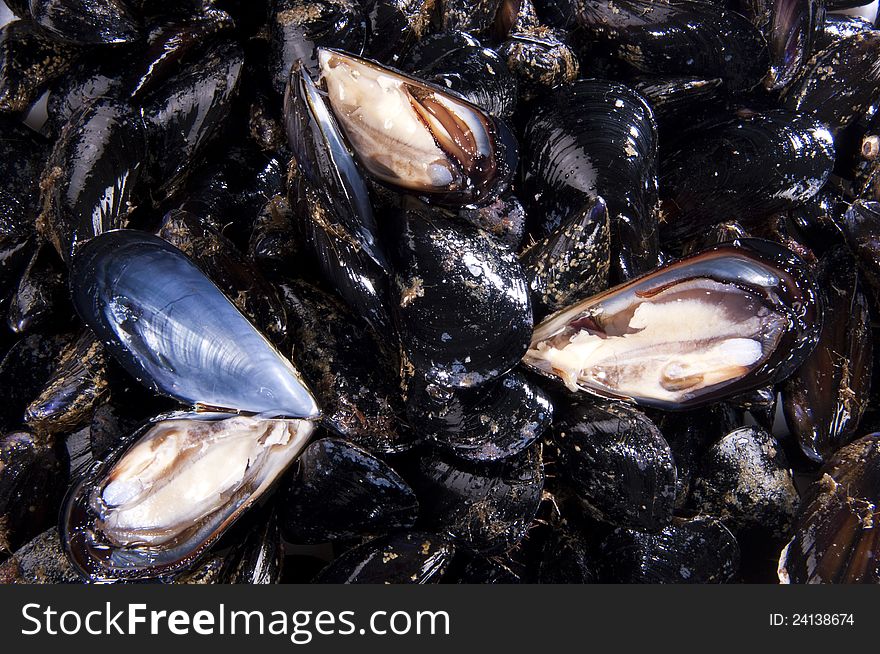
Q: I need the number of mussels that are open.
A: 3